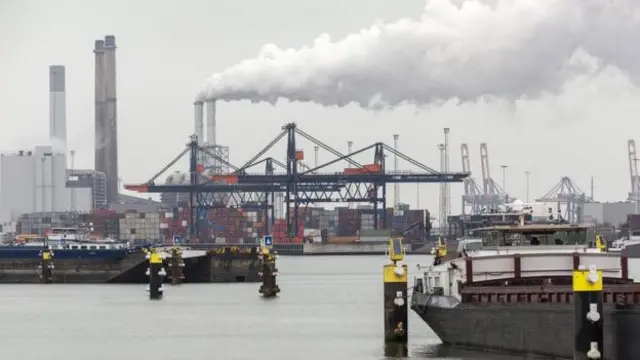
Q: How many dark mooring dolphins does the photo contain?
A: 6